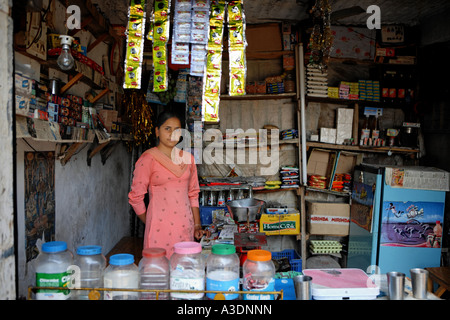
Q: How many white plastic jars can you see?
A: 7